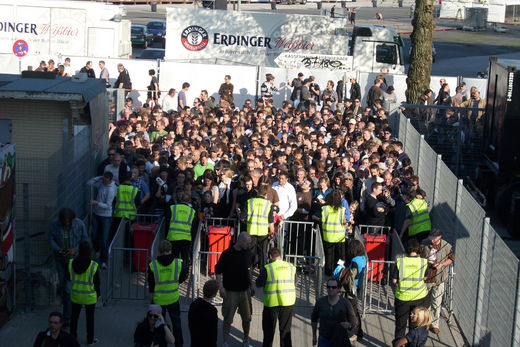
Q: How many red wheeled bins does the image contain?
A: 3